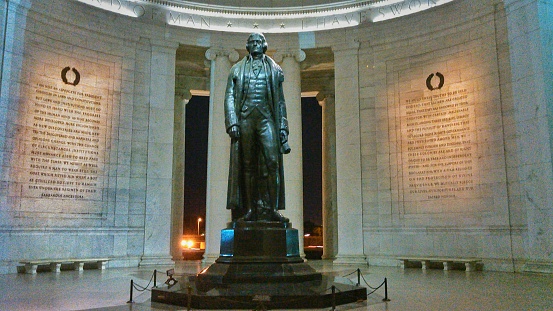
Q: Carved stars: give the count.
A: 3